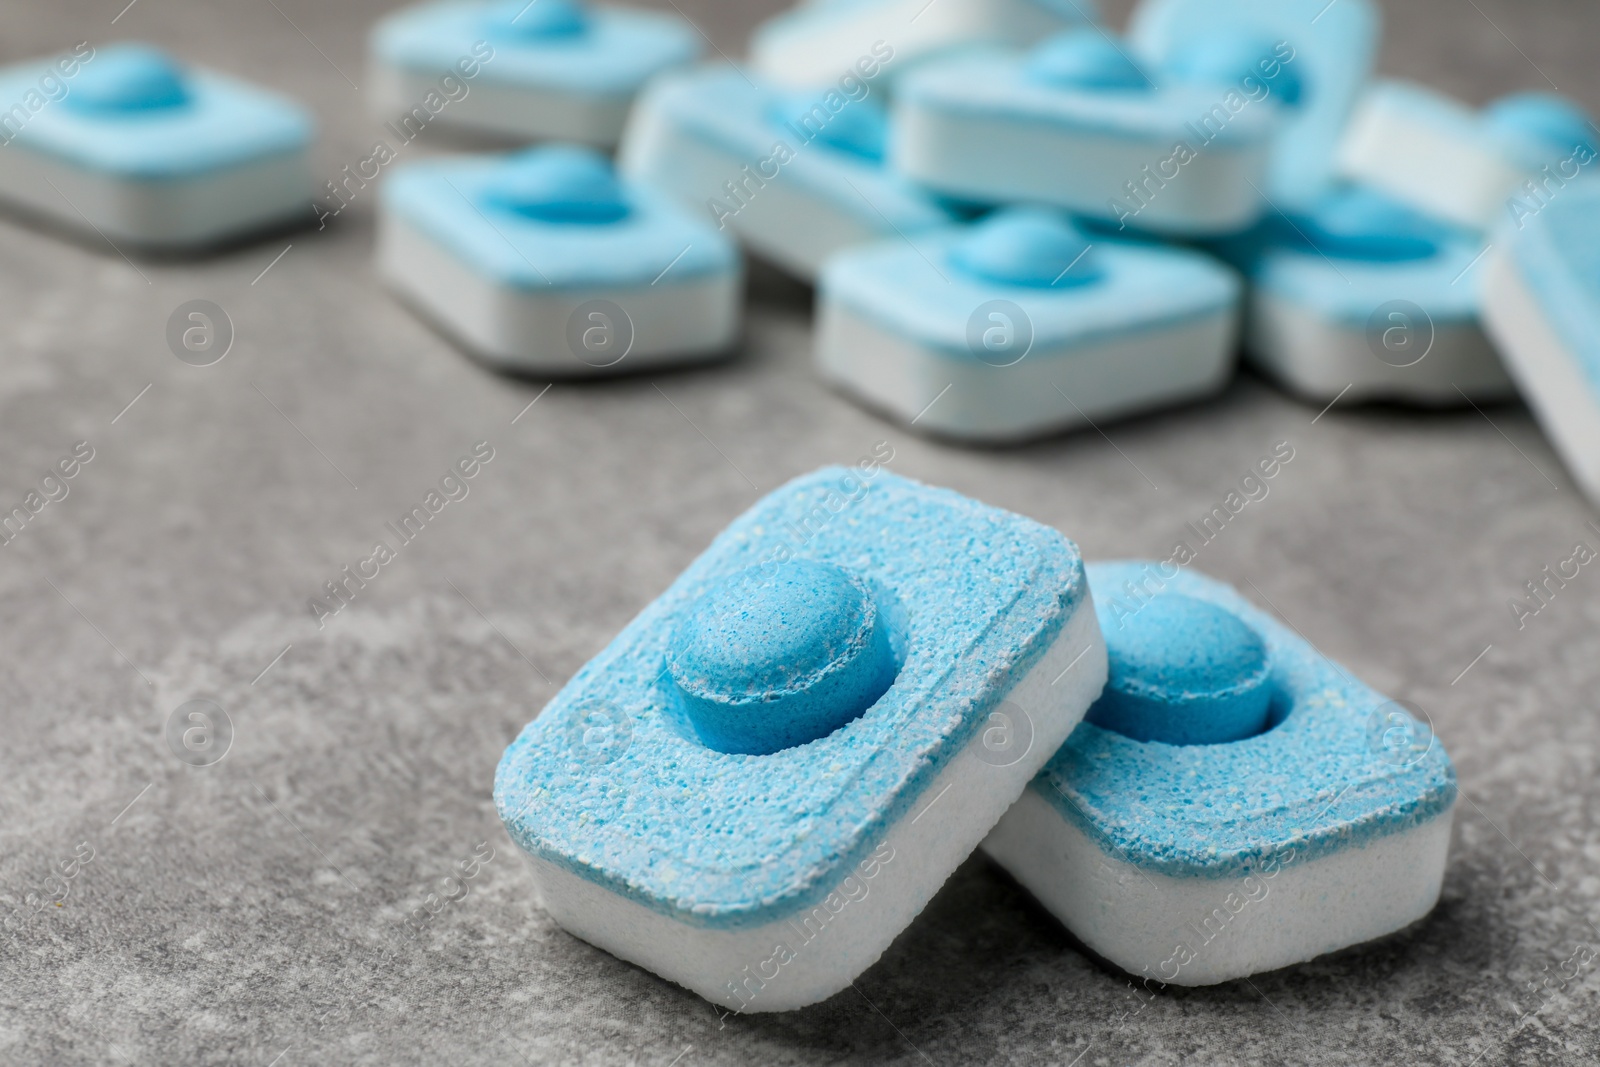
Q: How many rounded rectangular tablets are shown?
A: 13